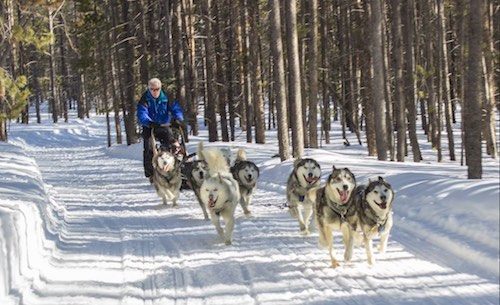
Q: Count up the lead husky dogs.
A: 2